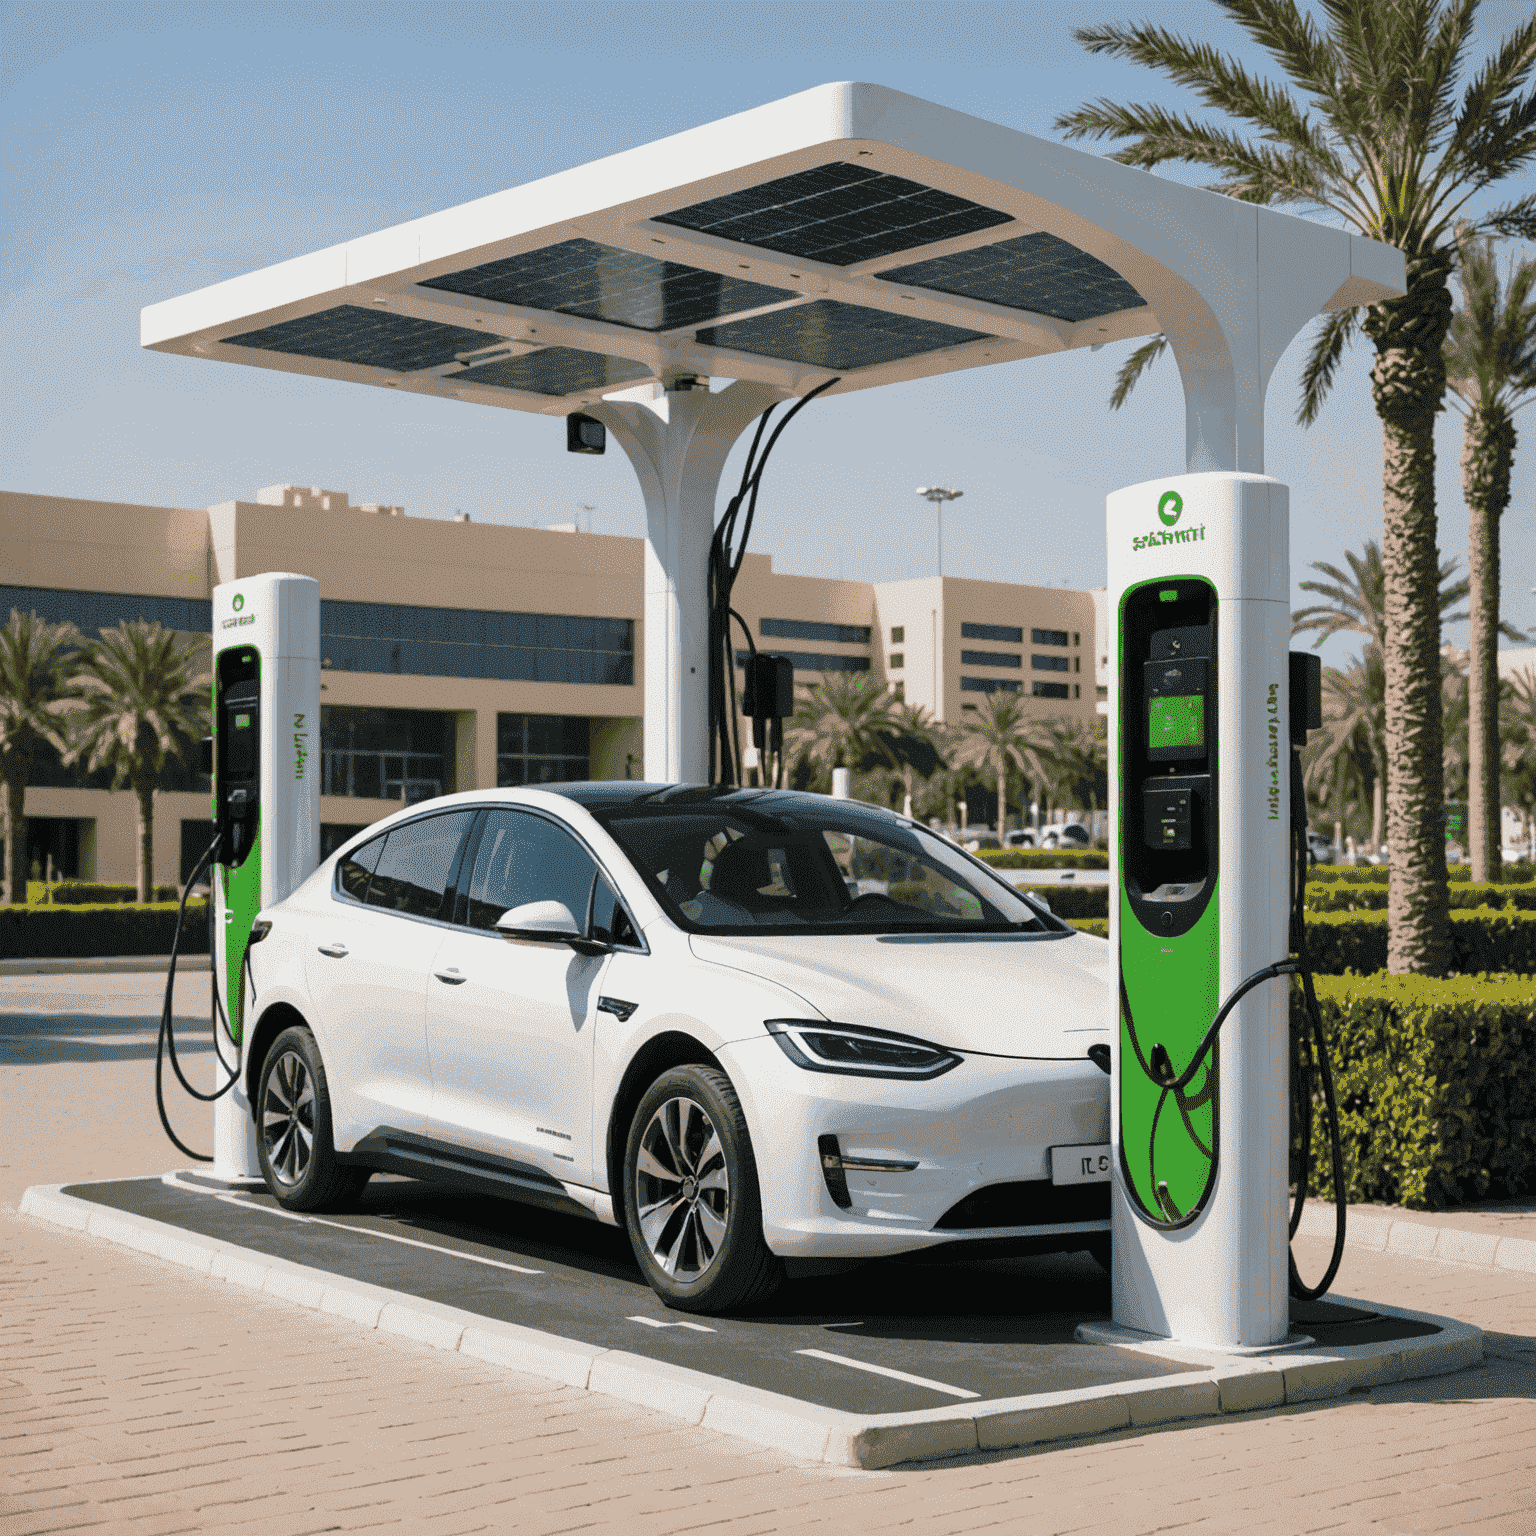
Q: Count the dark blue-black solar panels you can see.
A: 6